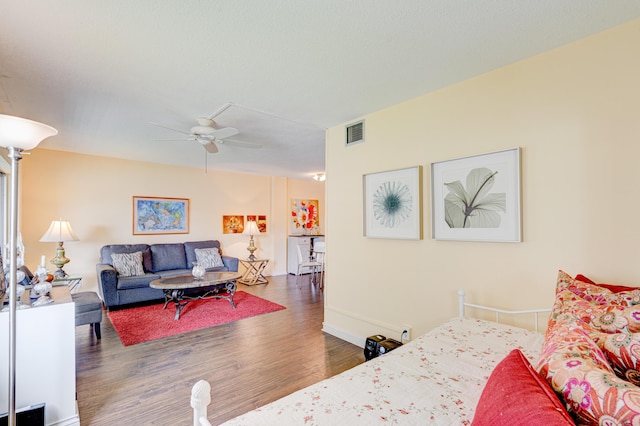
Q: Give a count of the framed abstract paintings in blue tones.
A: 1